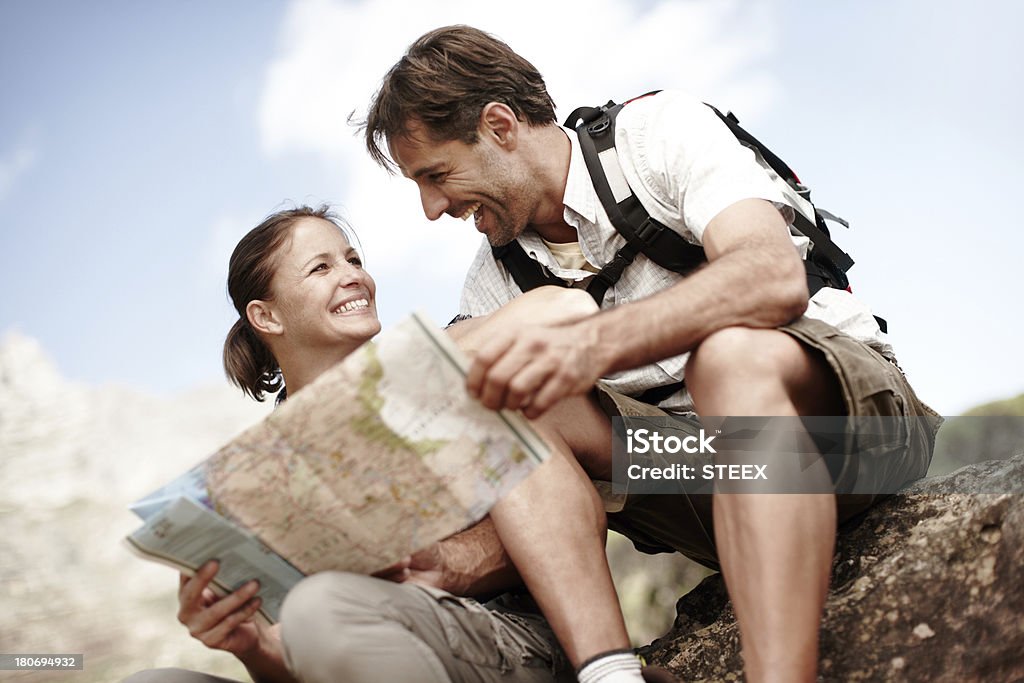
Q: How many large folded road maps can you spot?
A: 1